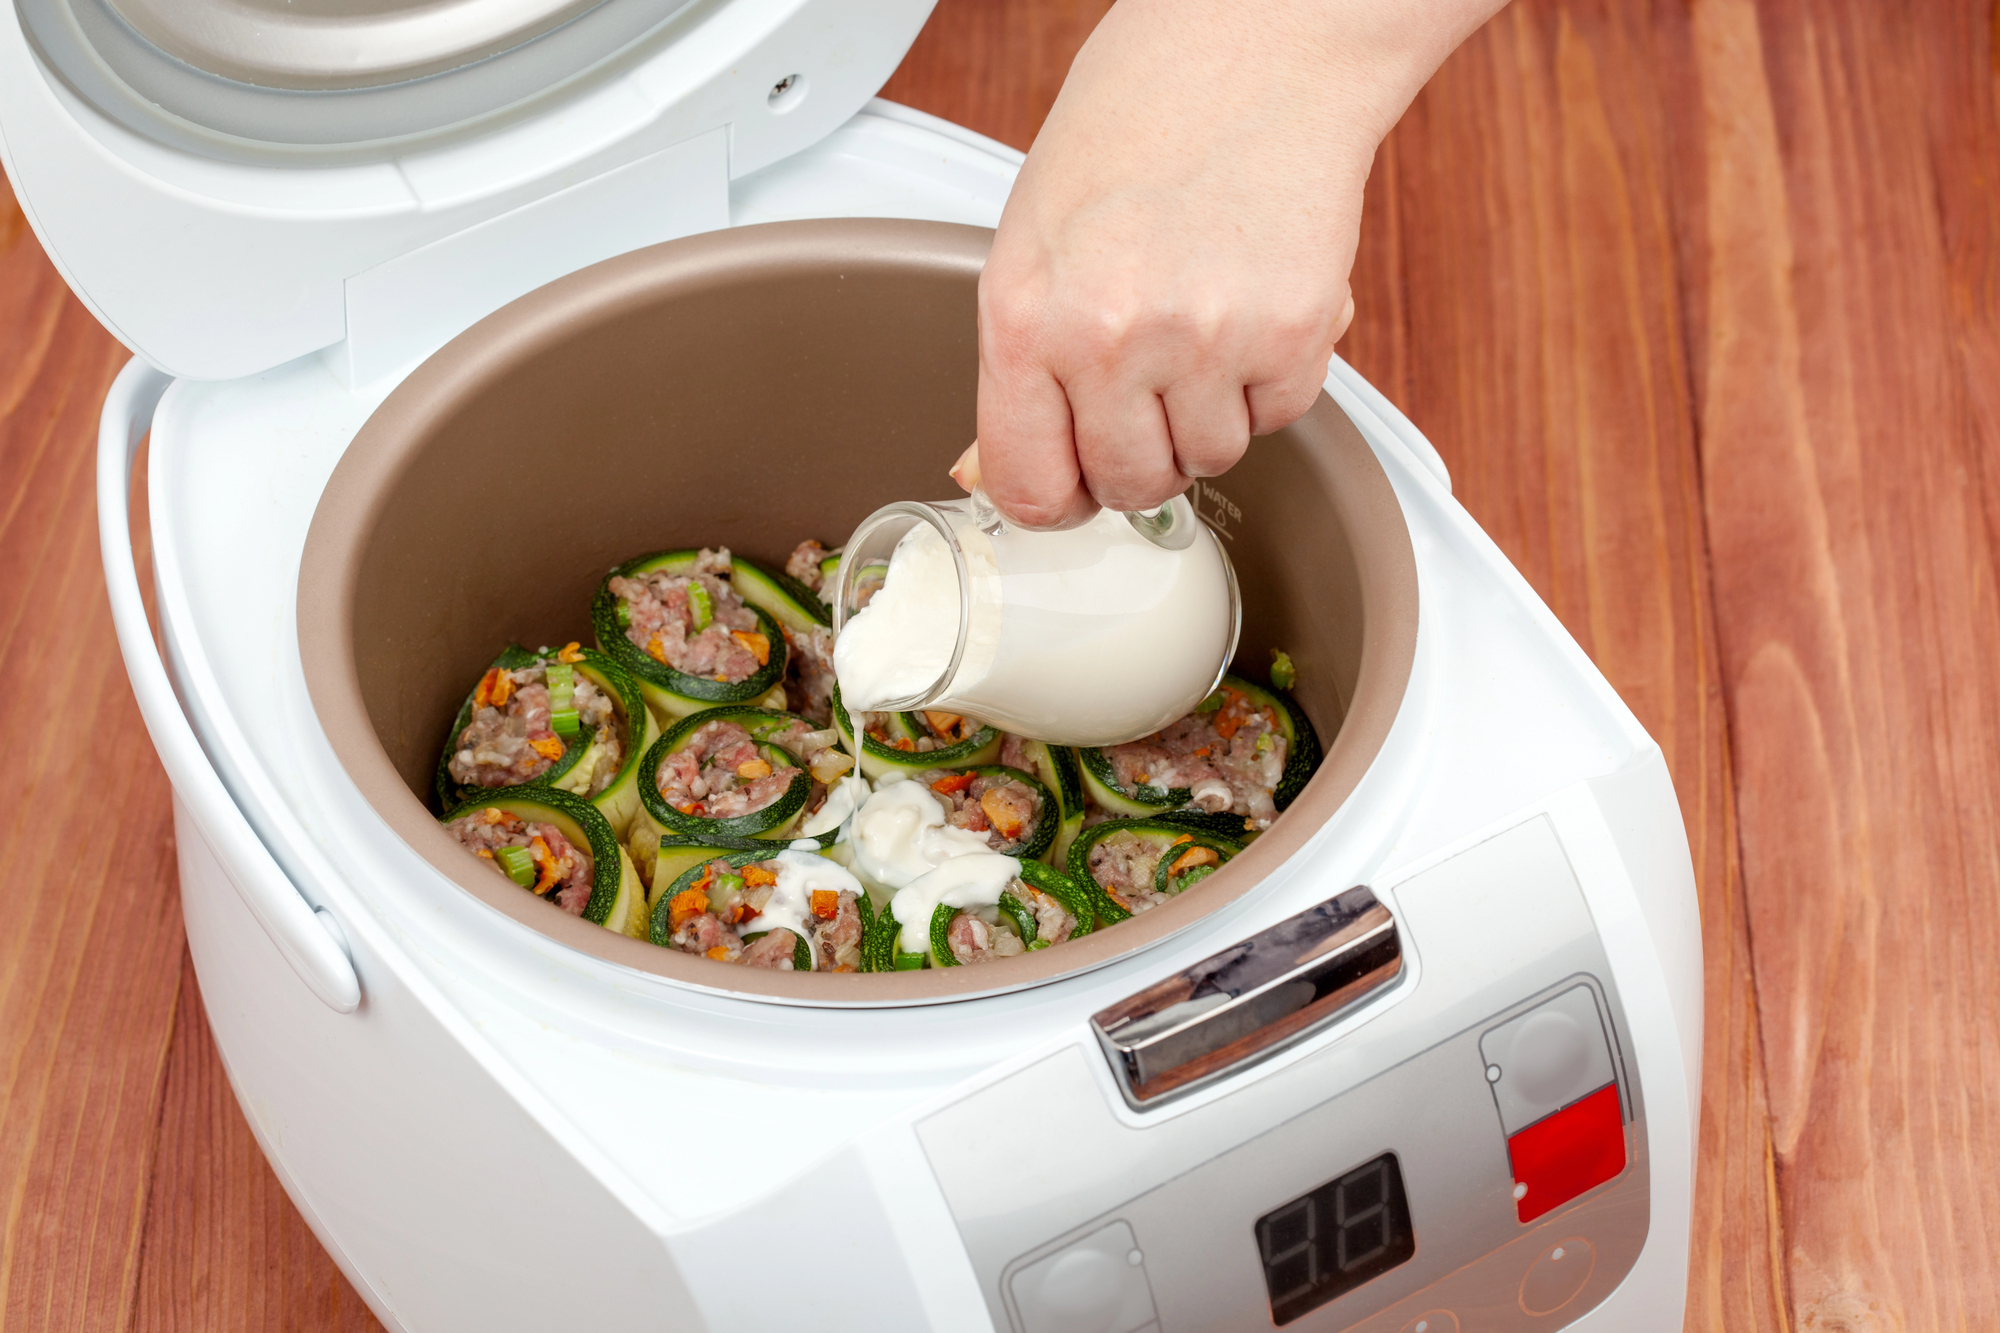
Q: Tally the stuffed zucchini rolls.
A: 11